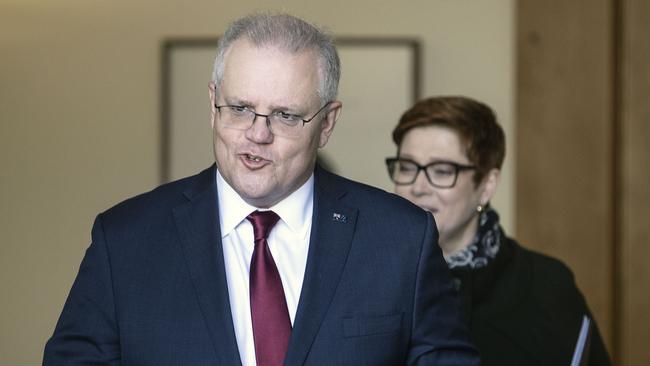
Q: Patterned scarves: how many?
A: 1